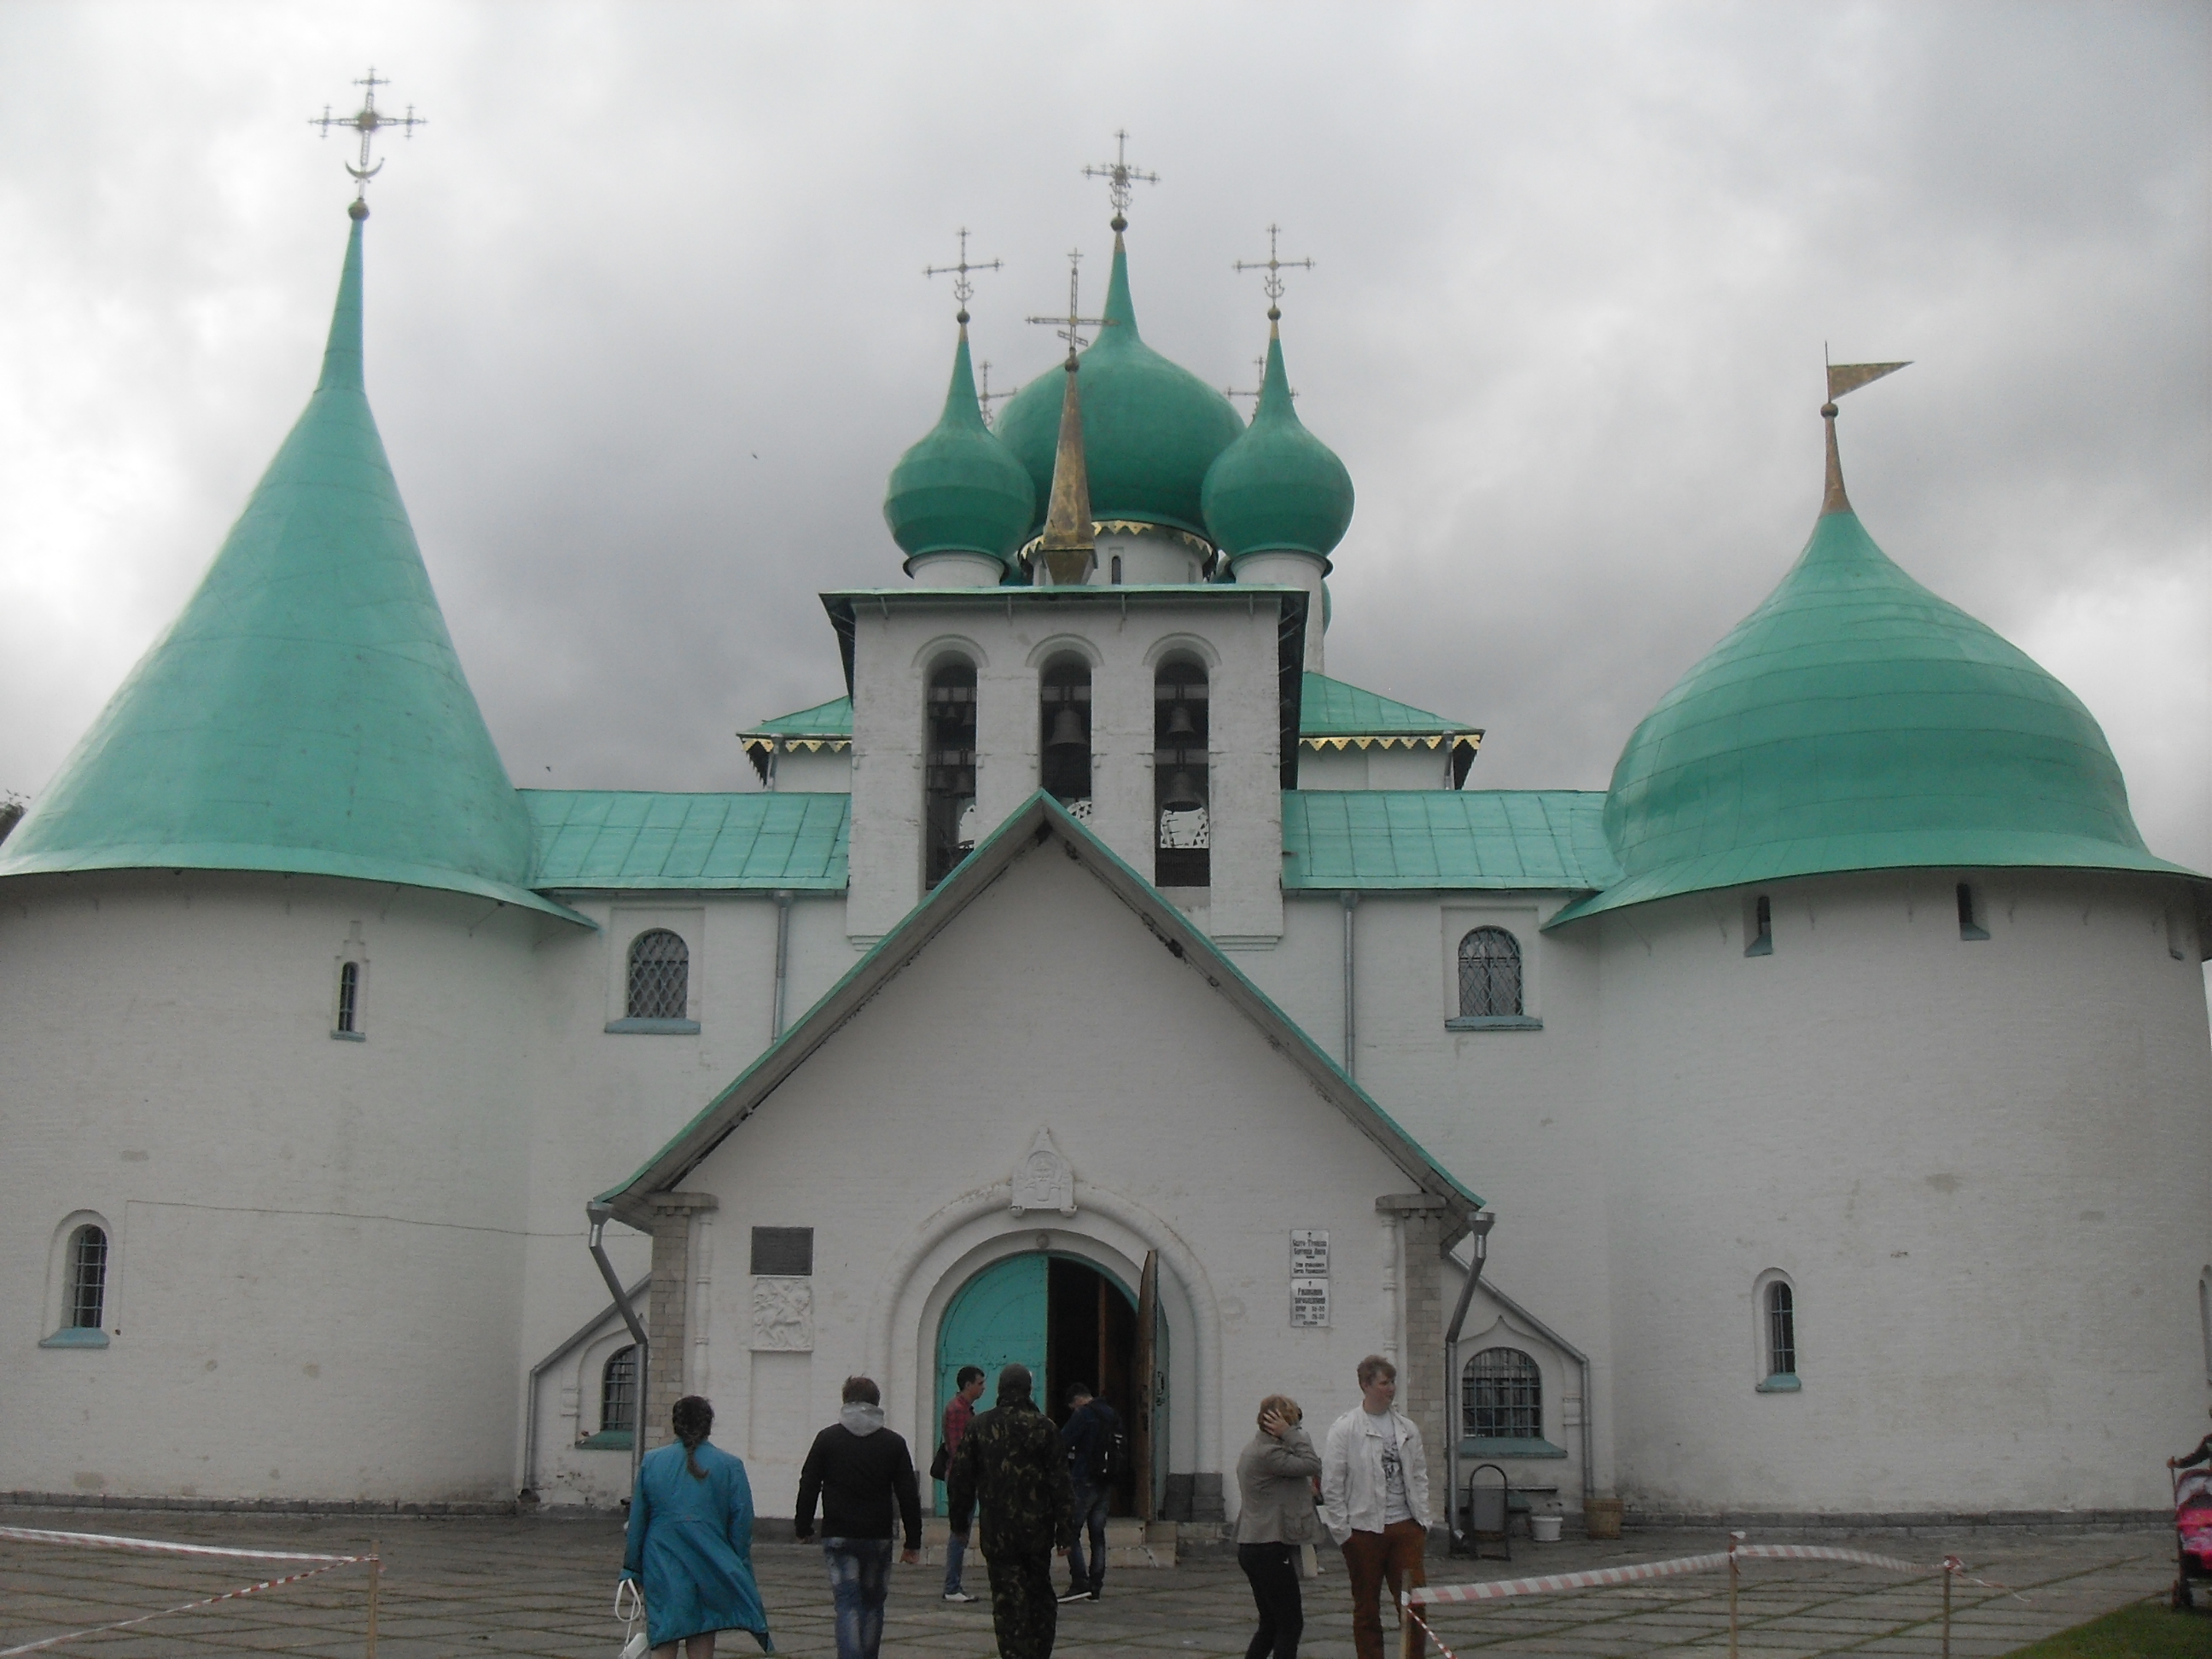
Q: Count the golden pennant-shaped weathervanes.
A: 1